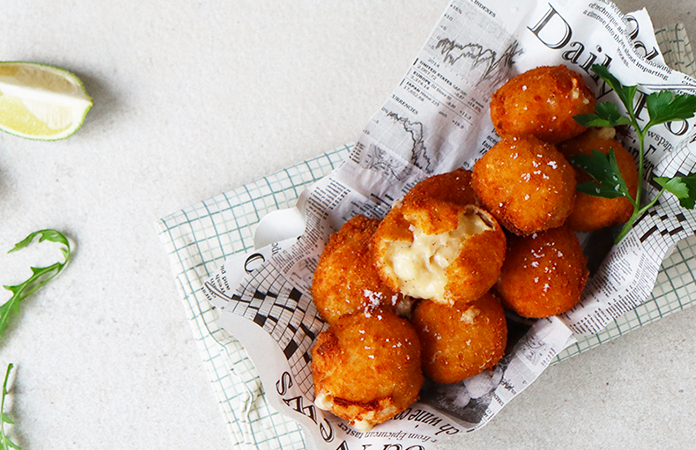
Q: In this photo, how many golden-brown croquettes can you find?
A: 9